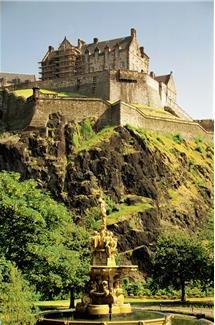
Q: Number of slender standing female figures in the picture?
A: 1